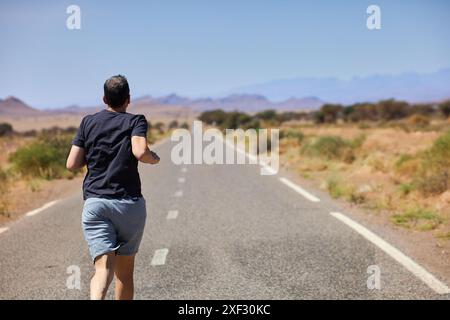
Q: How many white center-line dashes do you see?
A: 5